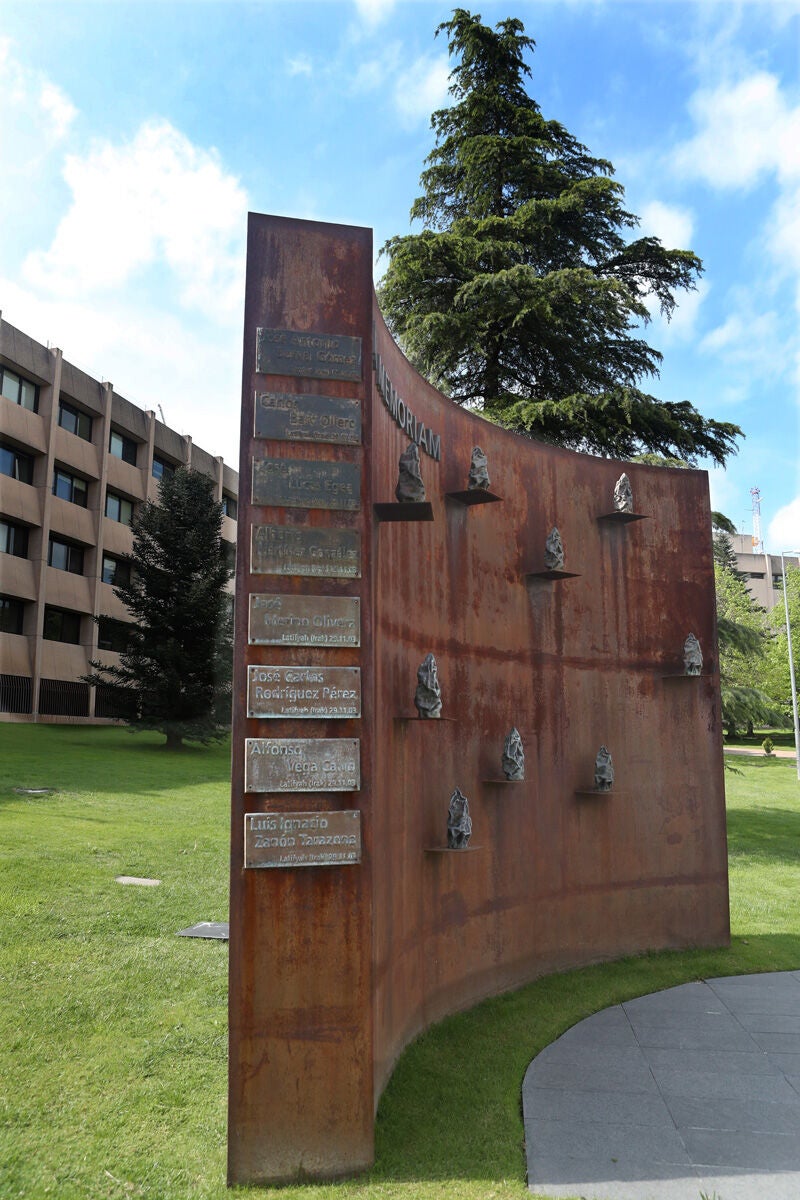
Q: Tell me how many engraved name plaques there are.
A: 8